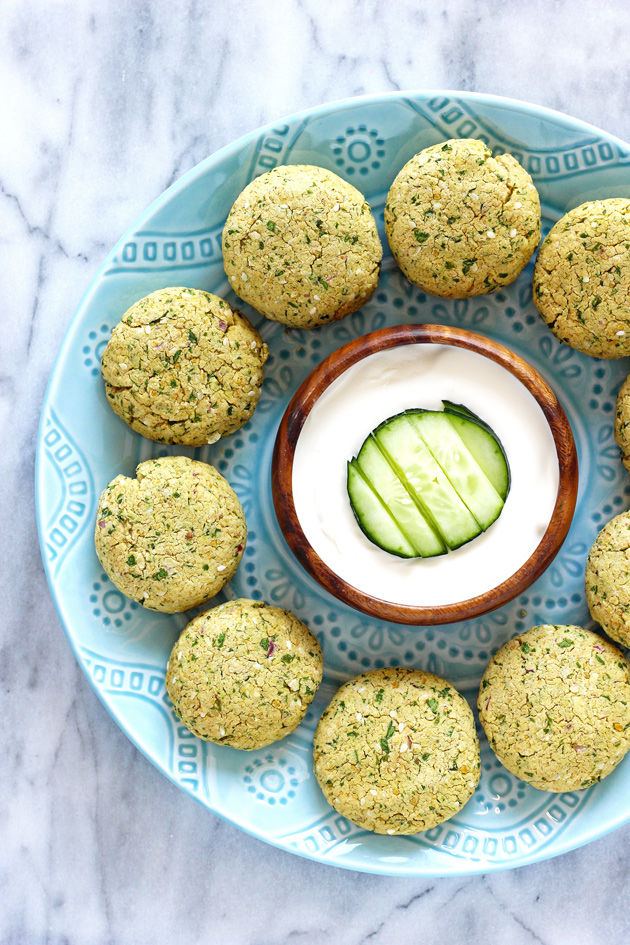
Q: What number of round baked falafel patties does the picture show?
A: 10